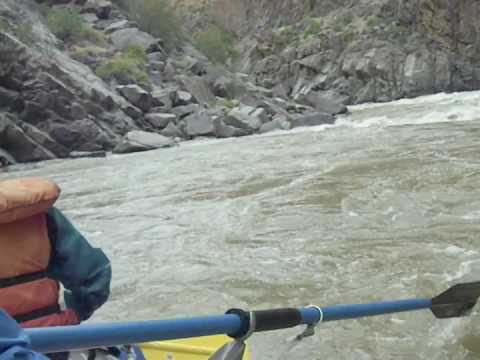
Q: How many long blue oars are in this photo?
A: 1